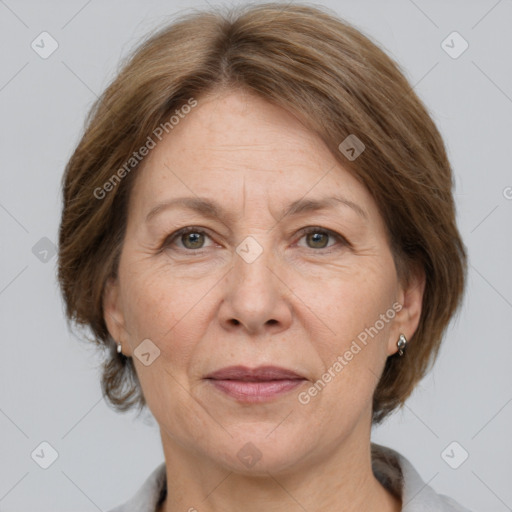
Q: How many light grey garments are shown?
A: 1